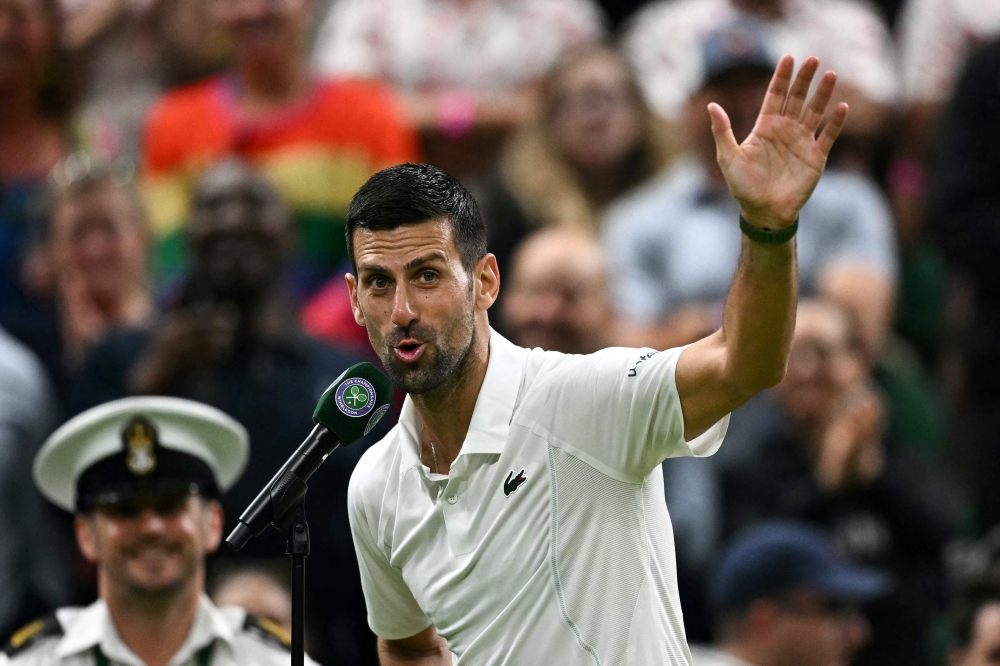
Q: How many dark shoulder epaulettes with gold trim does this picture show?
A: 2